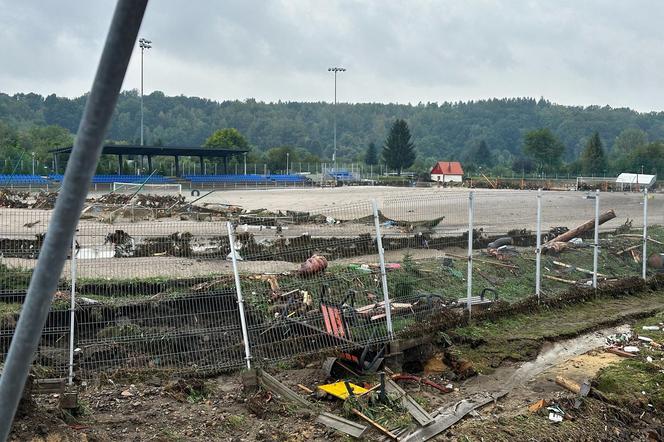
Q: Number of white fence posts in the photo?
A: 7